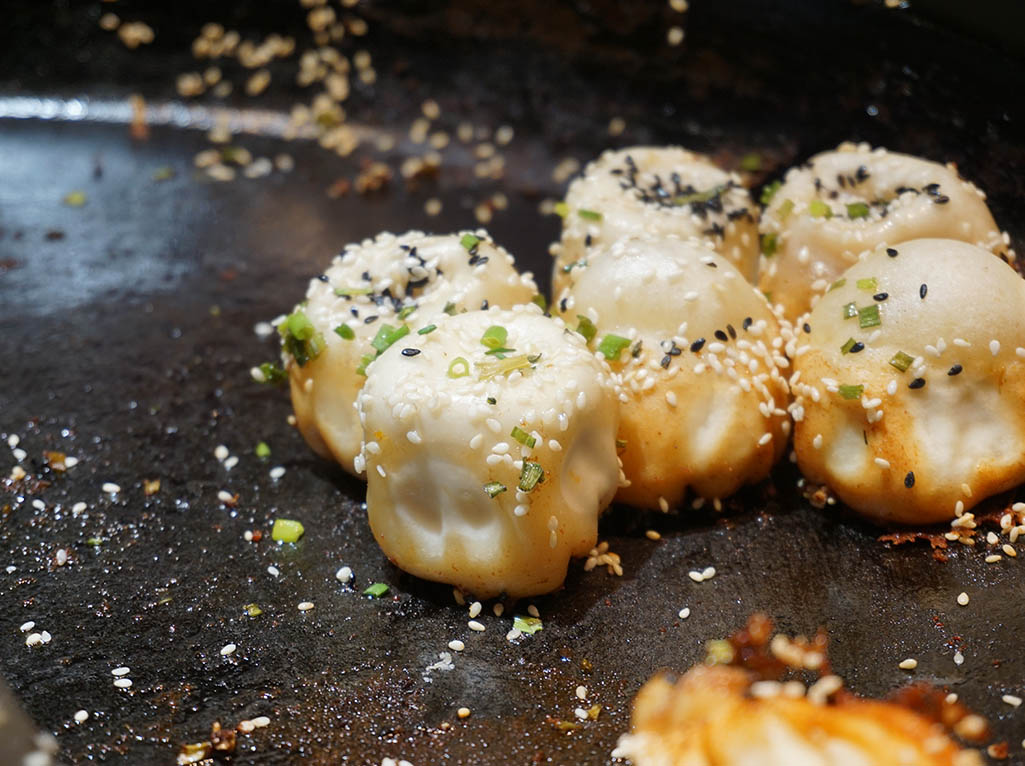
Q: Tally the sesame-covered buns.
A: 6